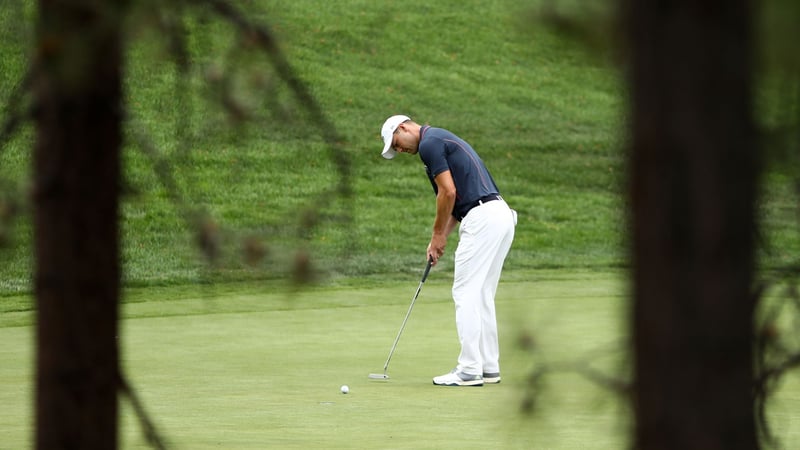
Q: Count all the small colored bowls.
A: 0